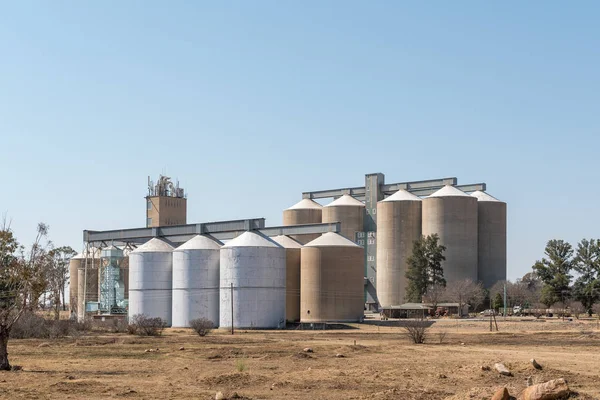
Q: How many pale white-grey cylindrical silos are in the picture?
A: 3